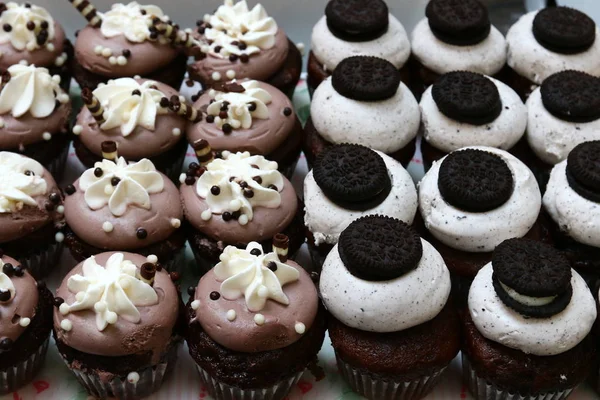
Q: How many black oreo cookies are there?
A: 11